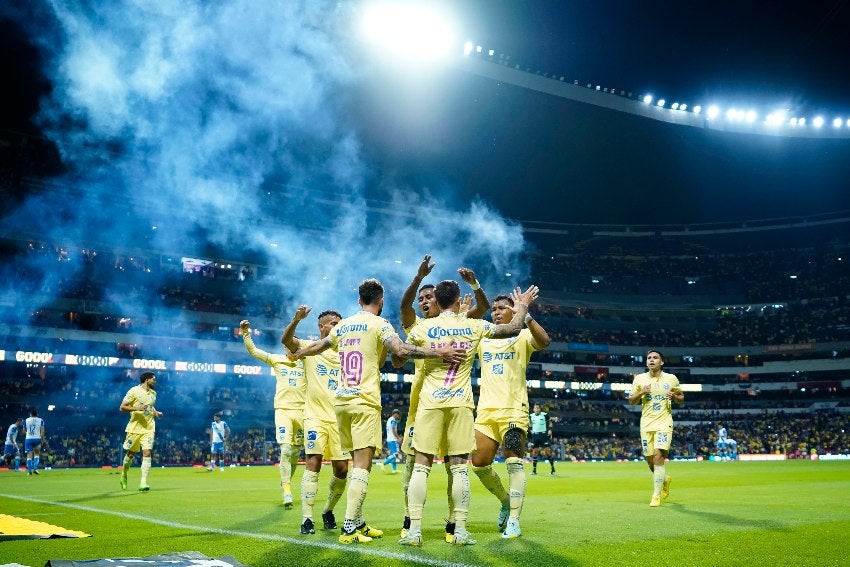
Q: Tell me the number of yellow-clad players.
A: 8